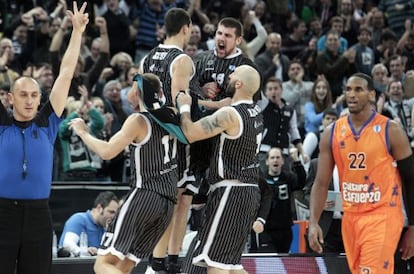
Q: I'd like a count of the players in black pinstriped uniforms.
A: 4